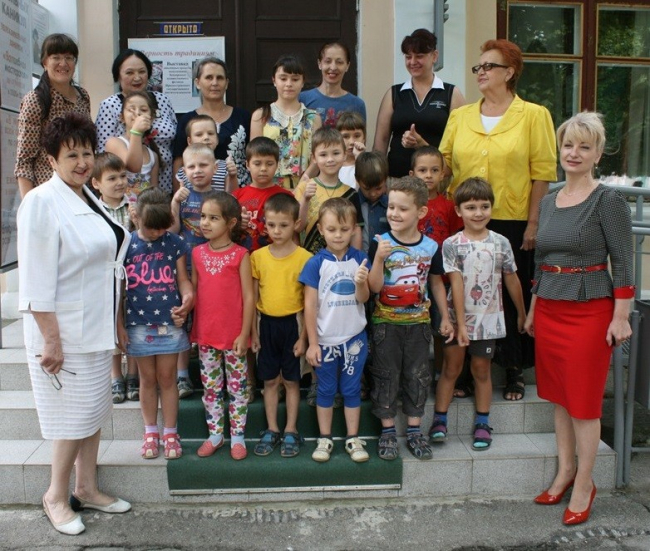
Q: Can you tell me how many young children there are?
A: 15